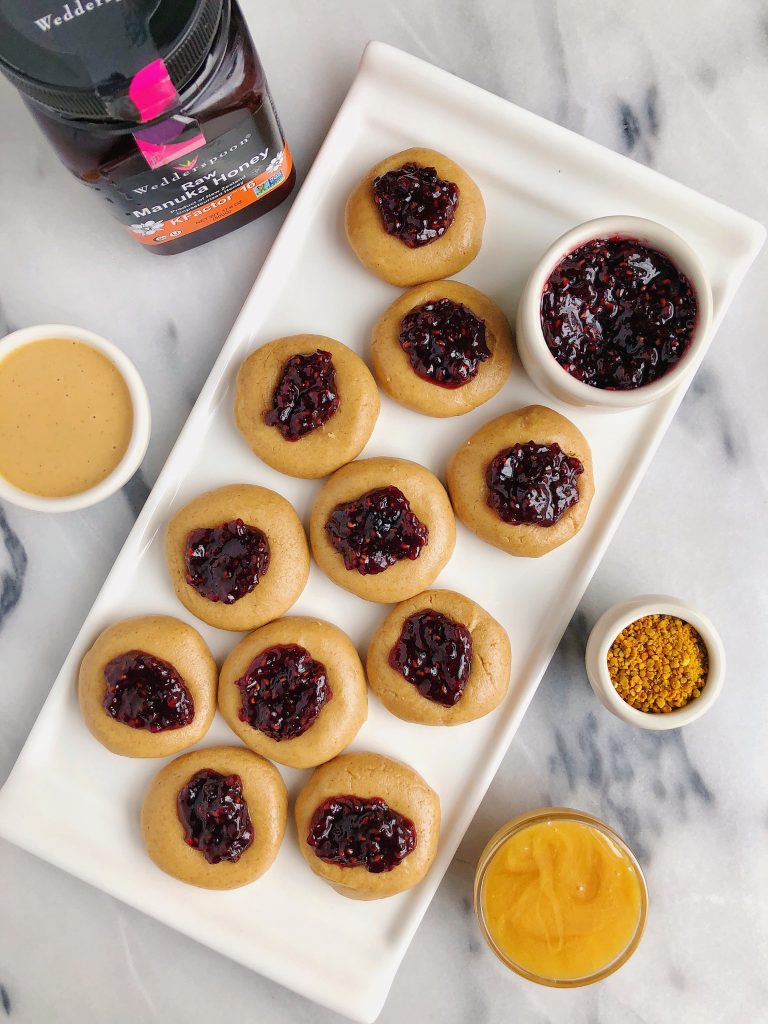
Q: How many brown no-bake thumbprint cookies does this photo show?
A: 11